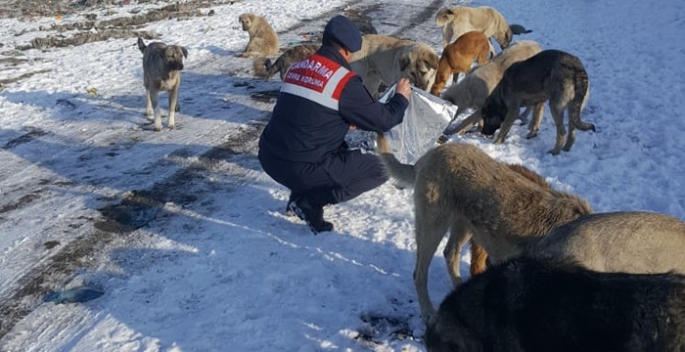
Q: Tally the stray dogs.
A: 12